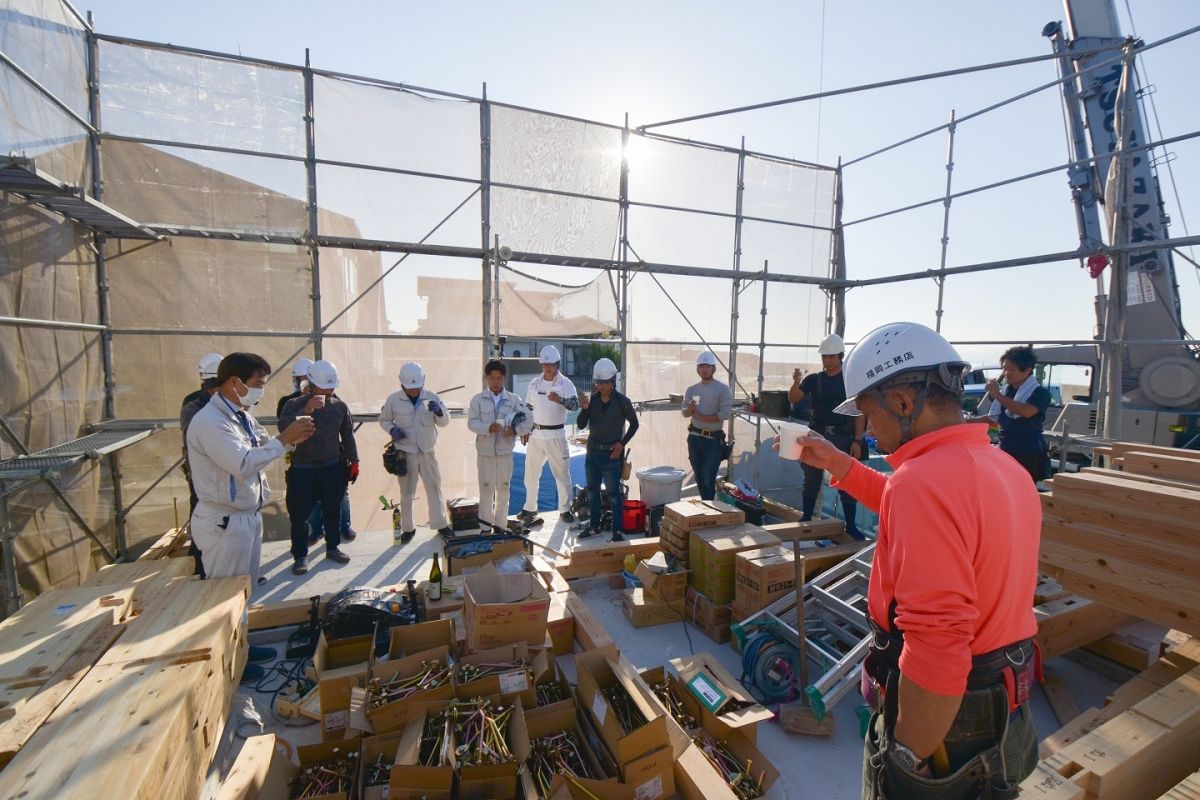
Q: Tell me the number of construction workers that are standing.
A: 12